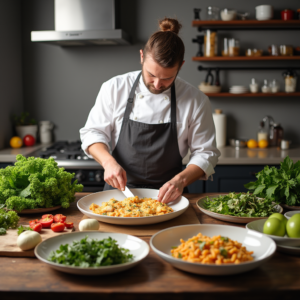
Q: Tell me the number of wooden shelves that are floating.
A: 3